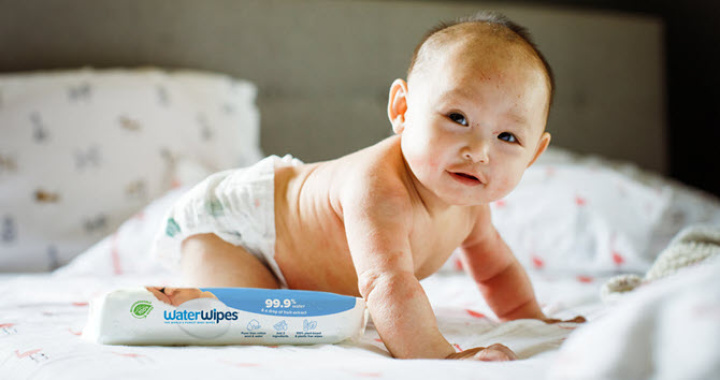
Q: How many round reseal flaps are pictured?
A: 1